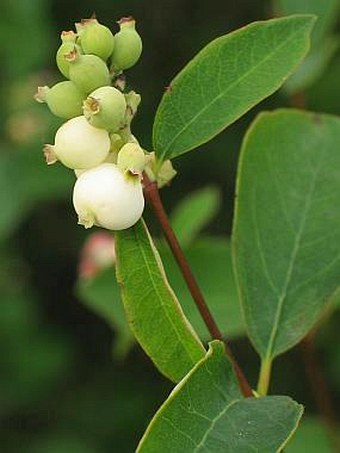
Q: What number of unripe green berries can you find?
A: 7